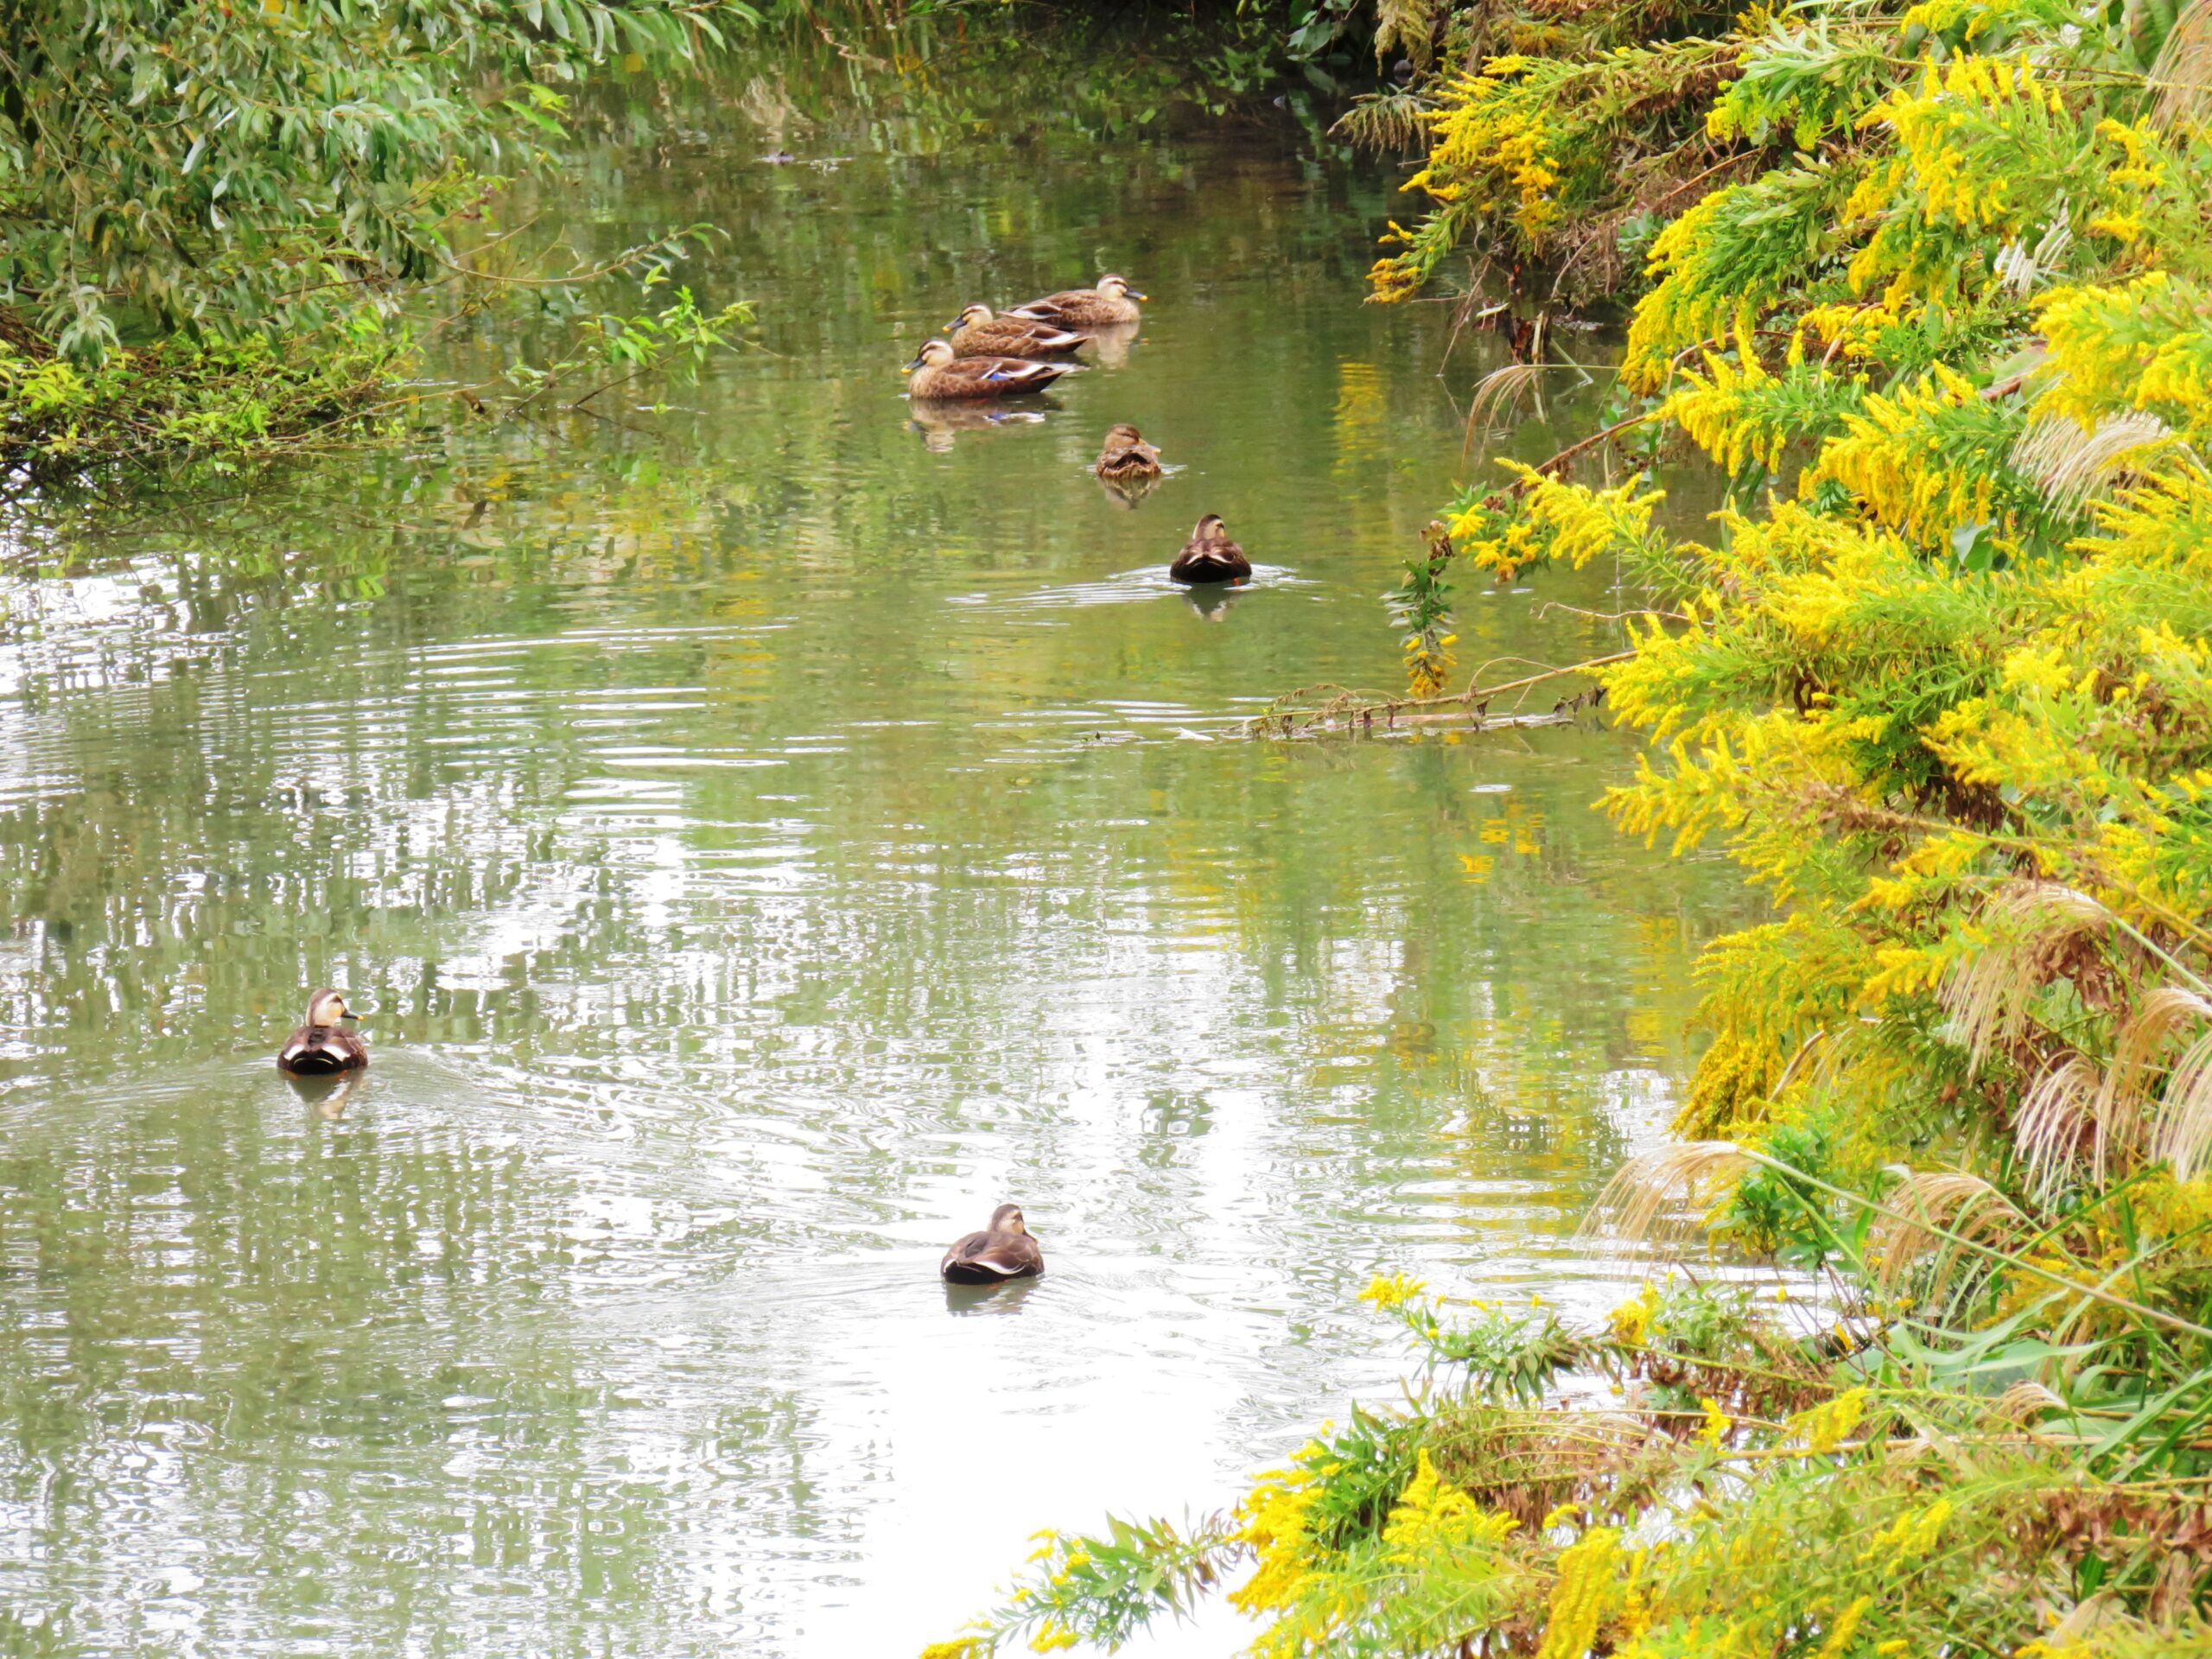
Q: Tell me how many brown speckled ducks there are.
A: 7